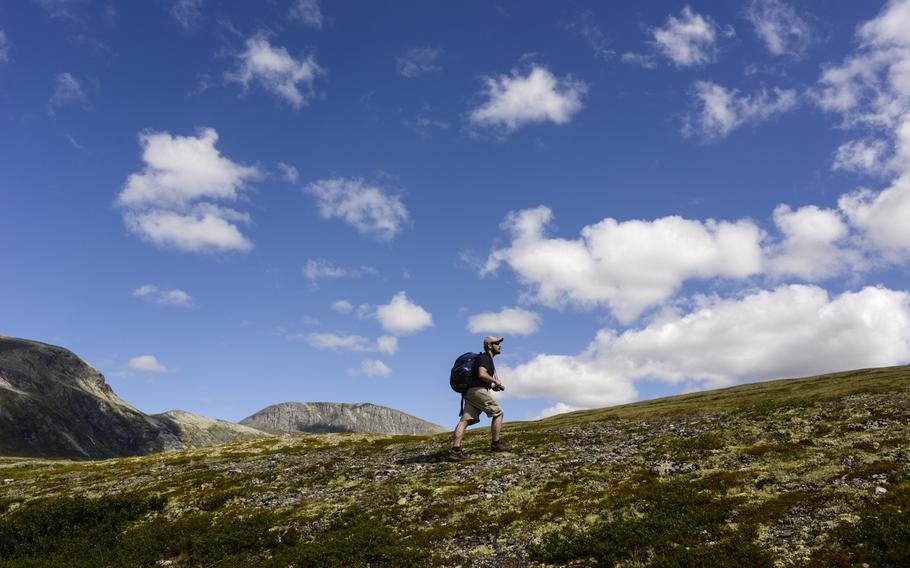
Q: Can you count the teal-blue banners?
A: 0